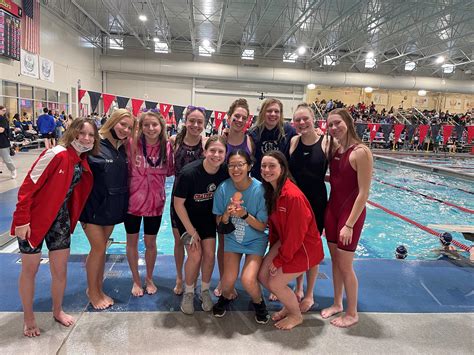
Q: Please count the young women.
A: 11